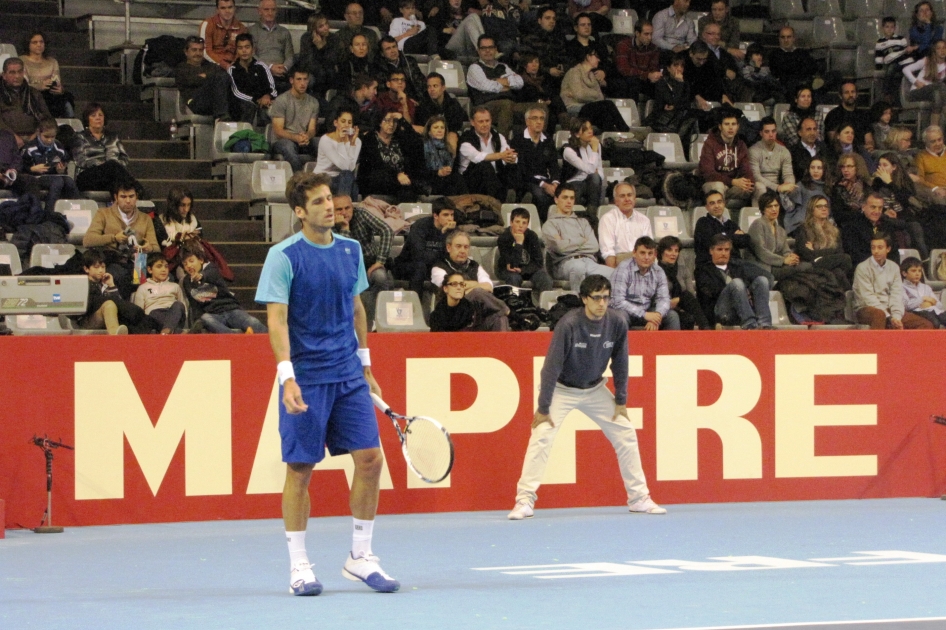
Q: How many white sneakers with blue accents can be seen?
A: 2